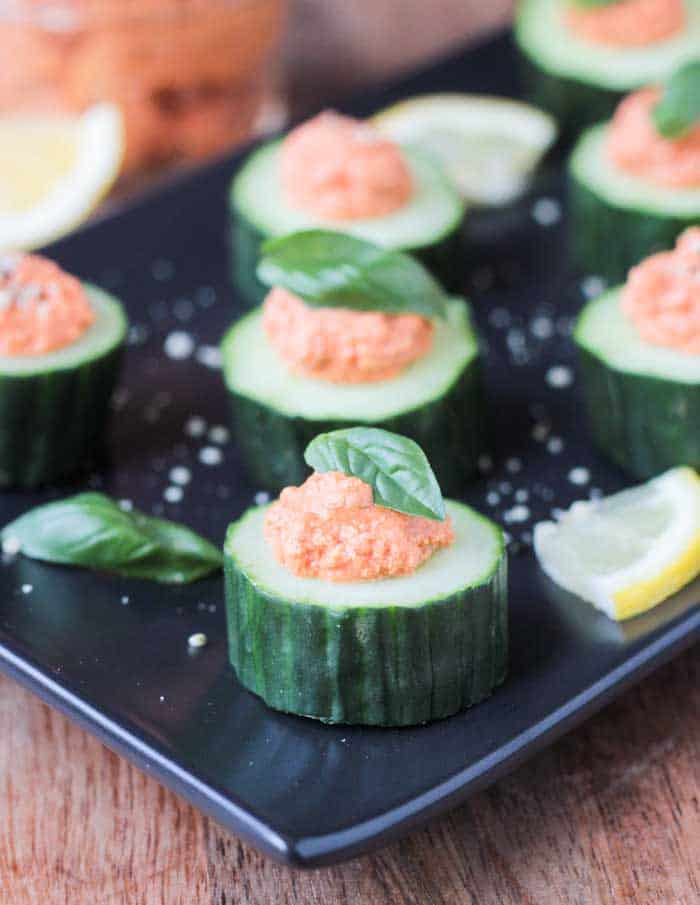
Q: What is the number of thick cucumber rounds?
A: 7